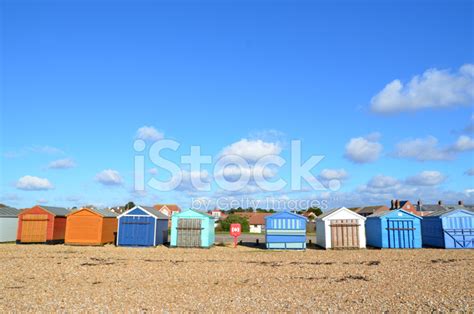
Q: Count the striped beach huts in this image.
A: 1